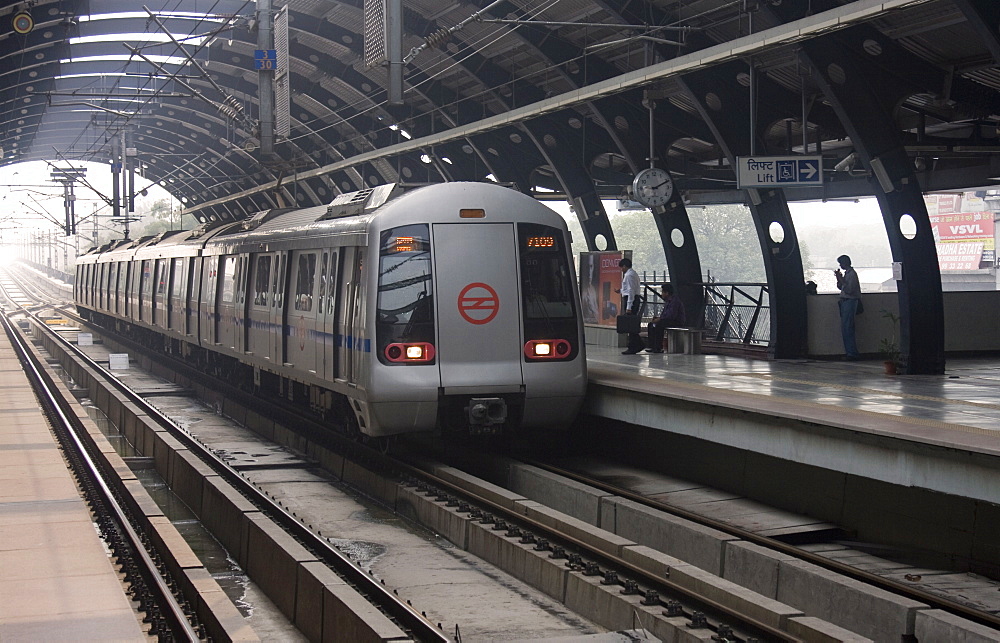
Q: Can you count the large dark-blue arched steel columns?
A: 4